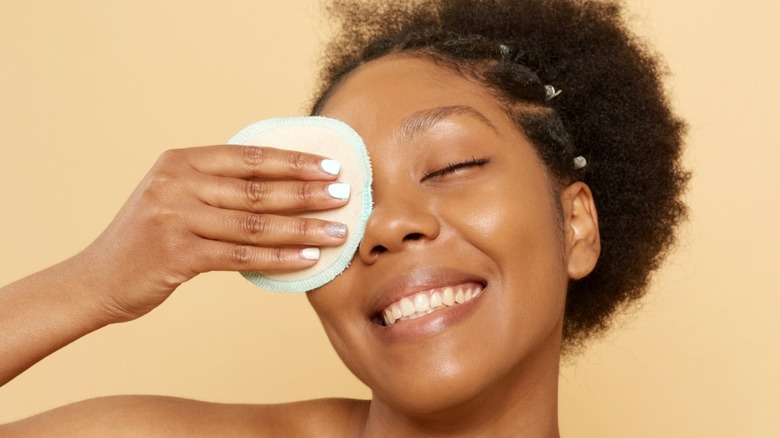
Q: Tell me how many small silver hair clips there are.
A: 3